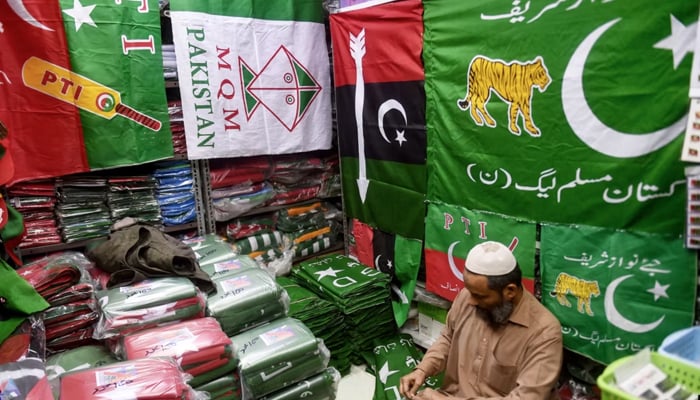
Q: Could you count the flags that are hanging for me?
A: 7